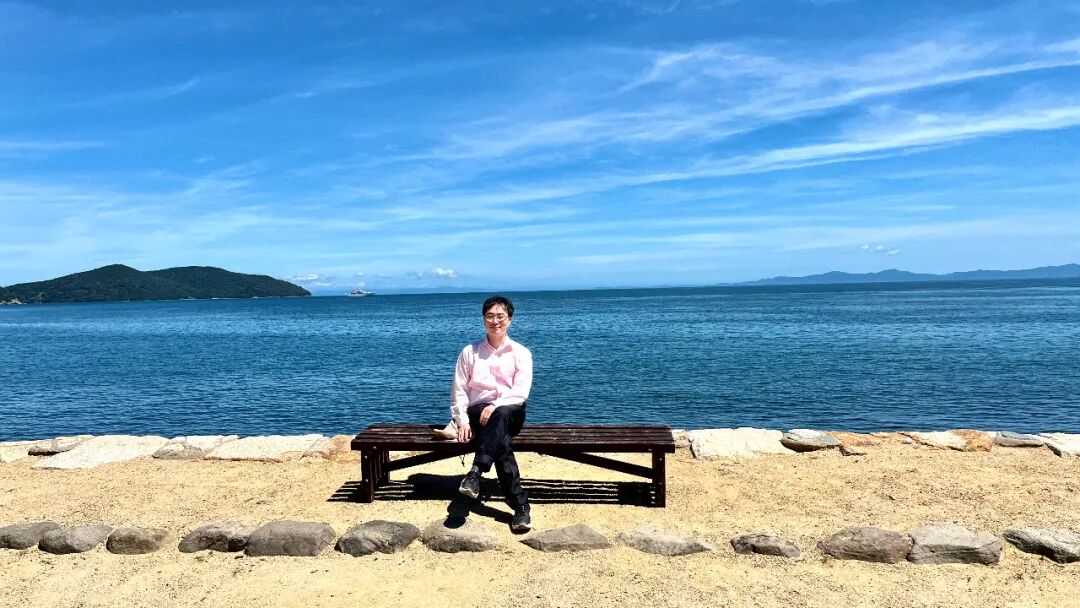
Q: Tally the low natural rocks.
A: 13